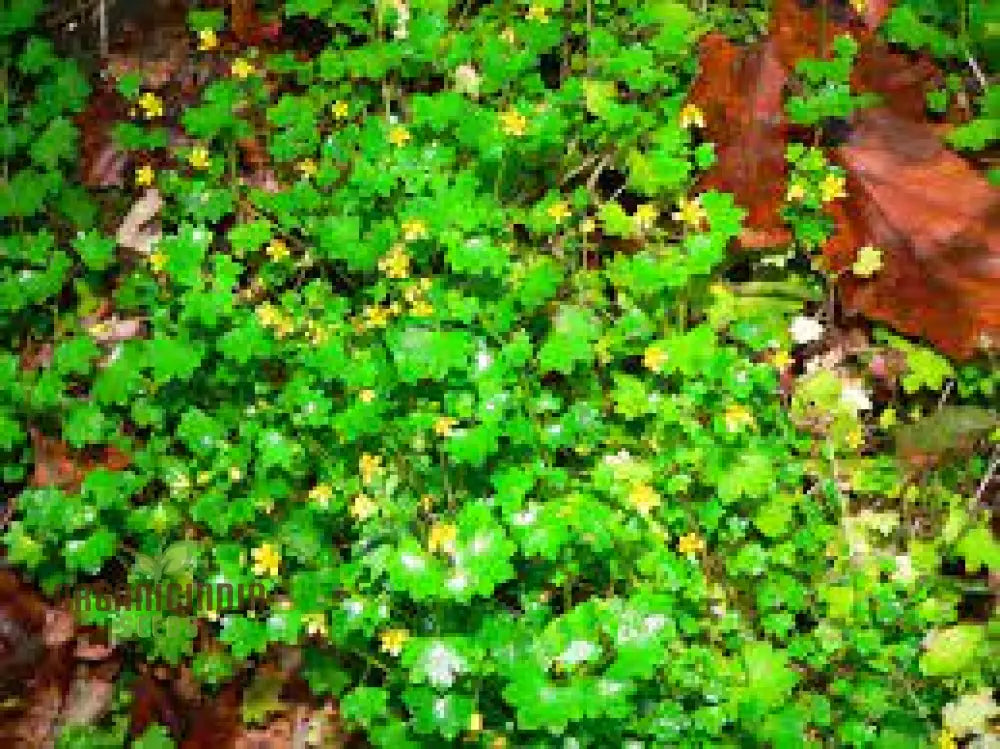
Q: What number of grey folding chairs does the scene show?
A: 0